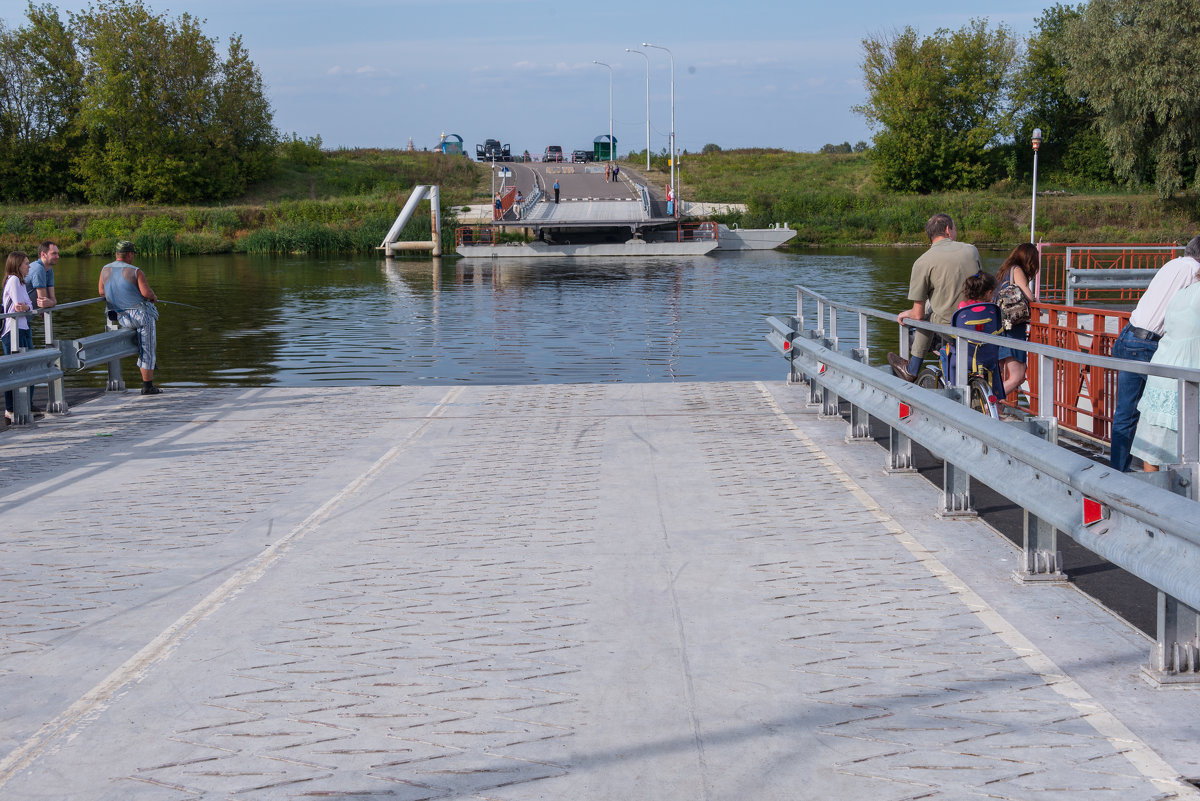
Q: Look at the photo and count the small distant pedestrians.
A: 6